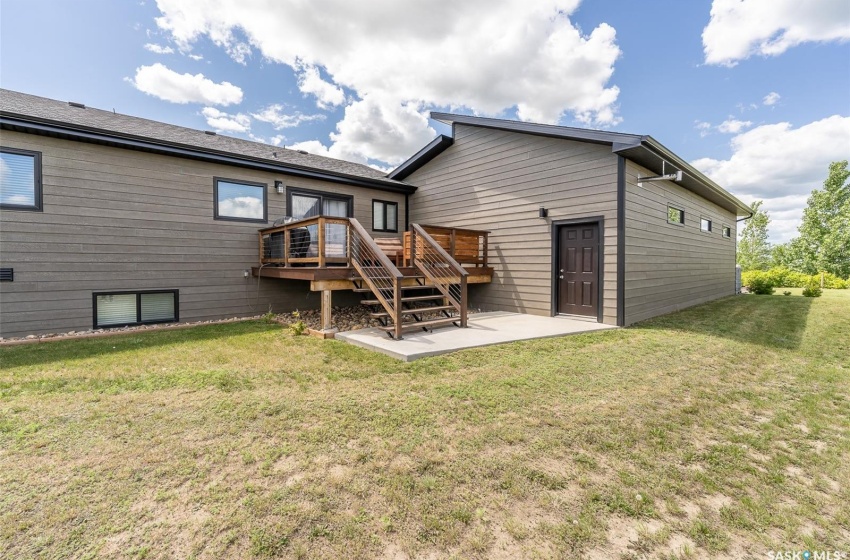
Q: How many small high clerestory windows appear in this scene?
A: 3